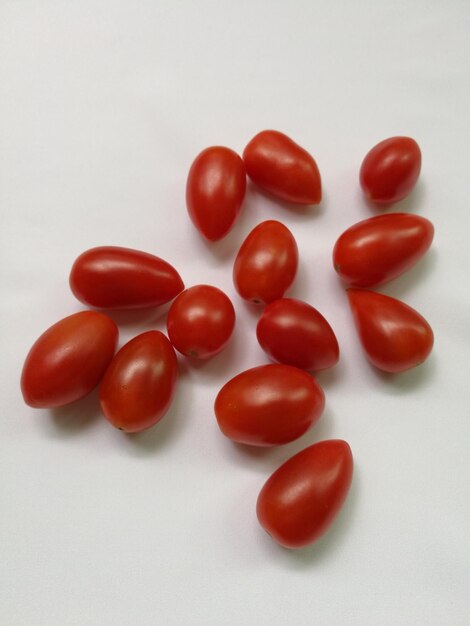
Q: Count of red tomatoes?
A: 13